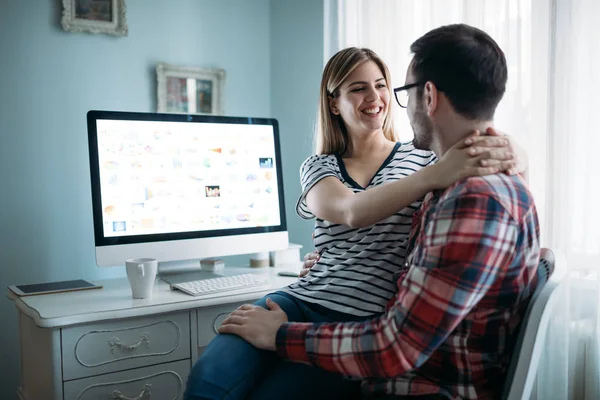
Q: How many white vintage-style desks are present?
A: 1